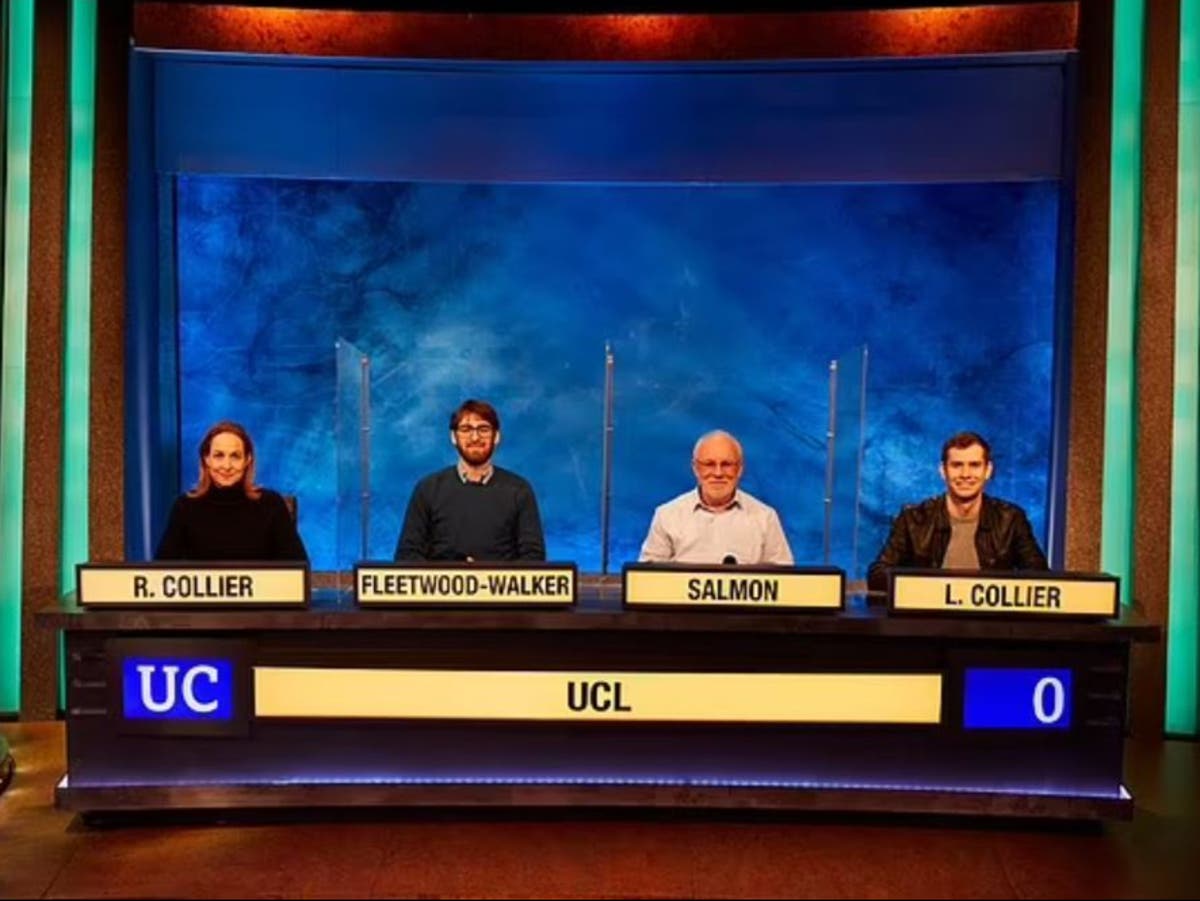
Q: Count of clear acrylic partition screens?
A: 3